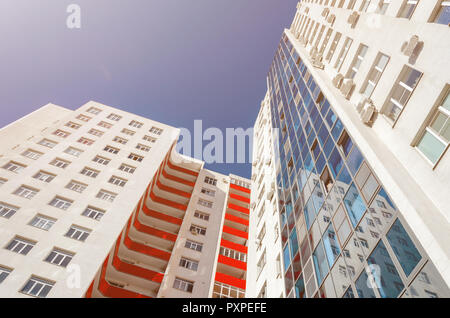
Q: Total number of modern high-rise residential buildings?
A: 2